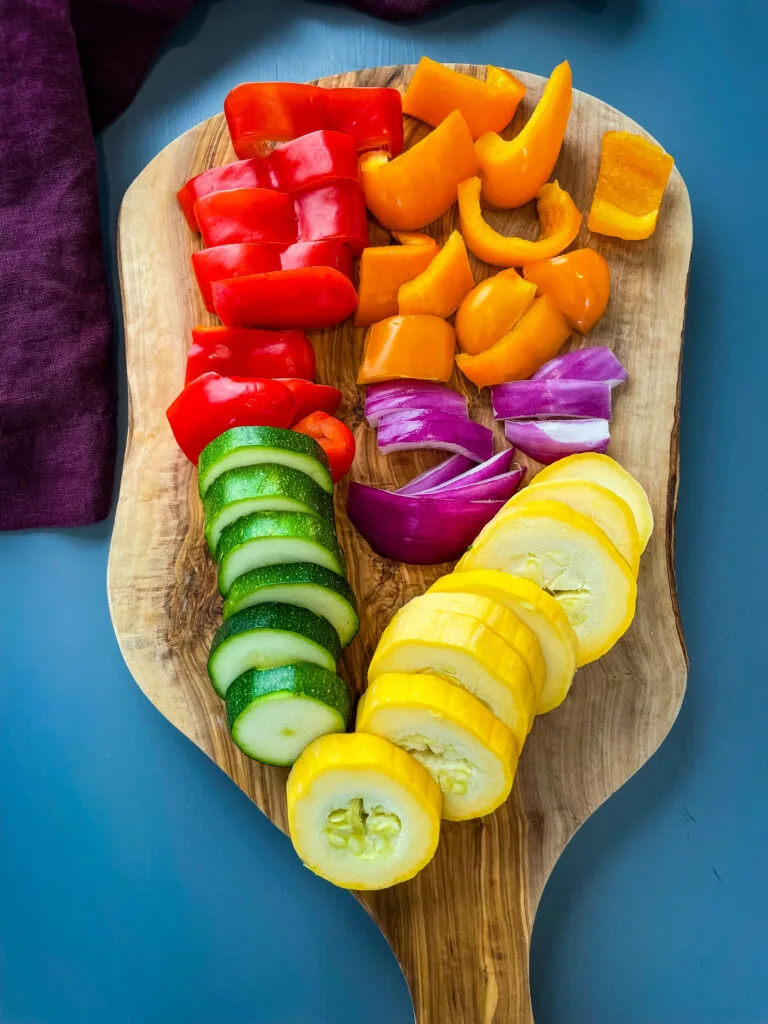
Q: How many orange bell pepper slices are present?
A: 11